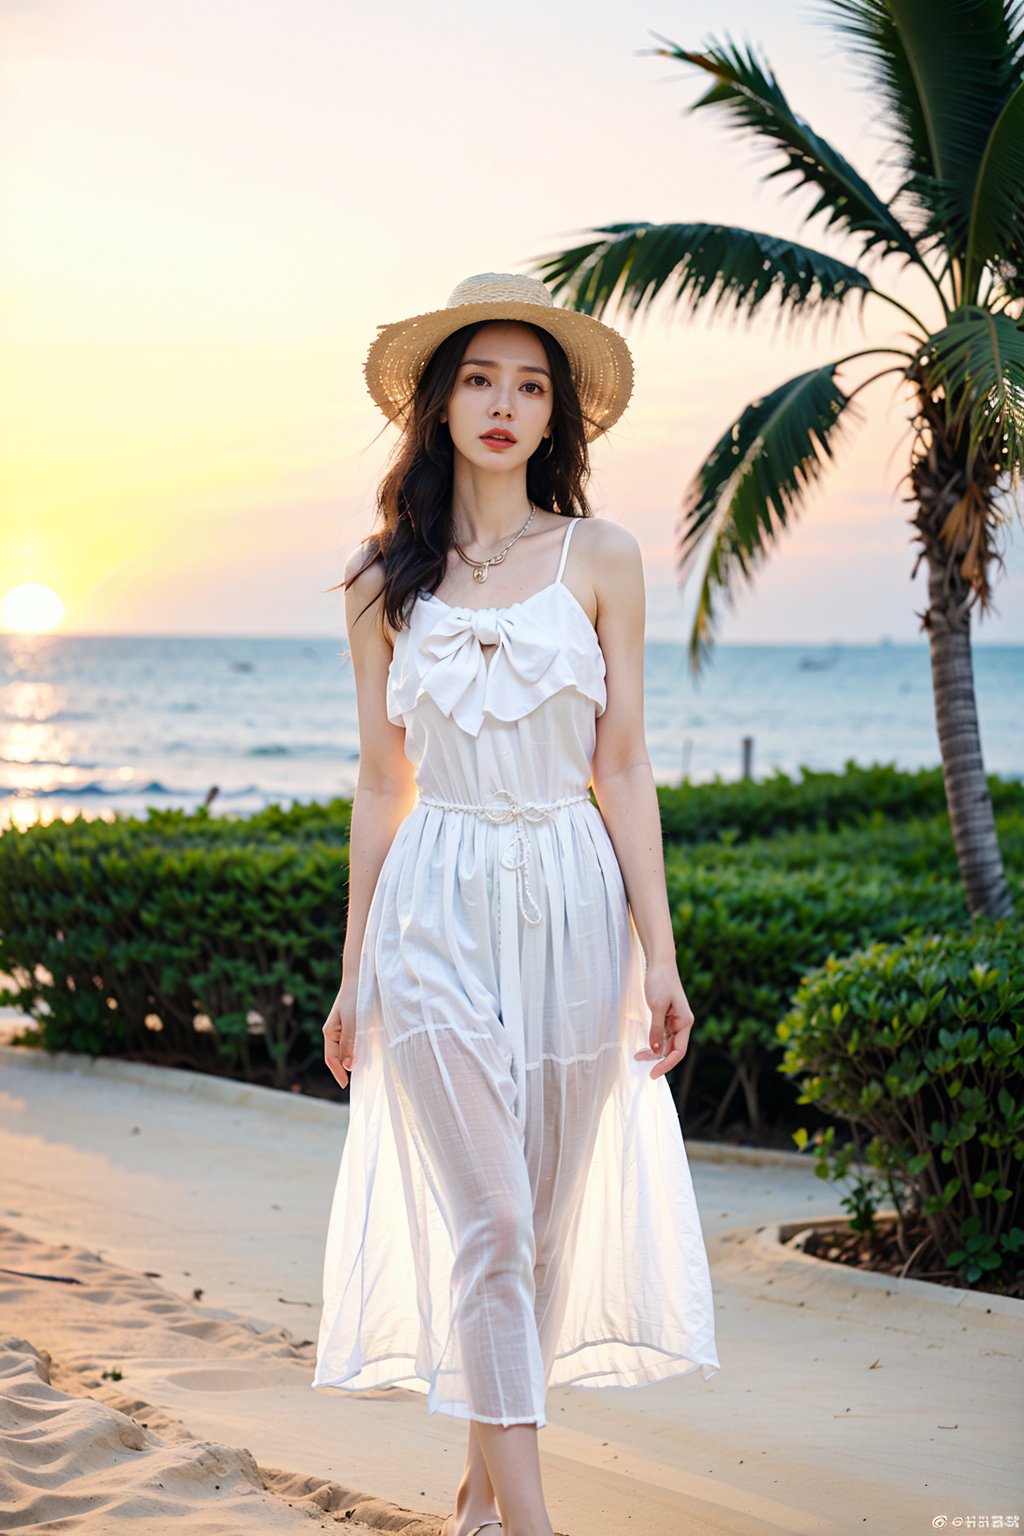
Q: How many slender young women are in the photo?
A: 1